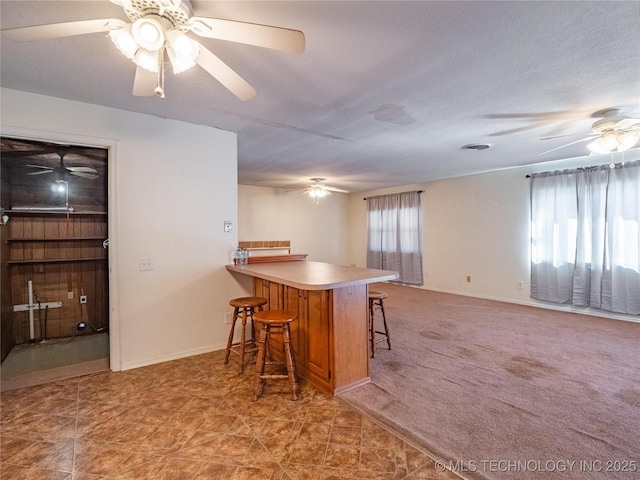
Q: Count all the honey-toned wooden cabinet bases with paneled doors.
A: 1